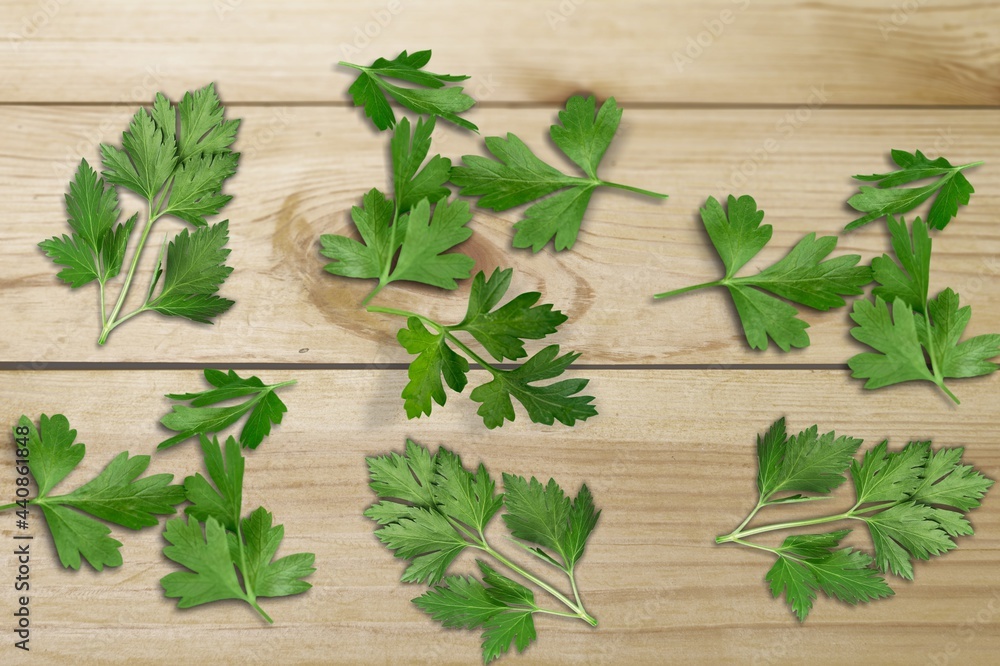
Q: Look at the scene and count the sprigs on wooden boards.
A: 13